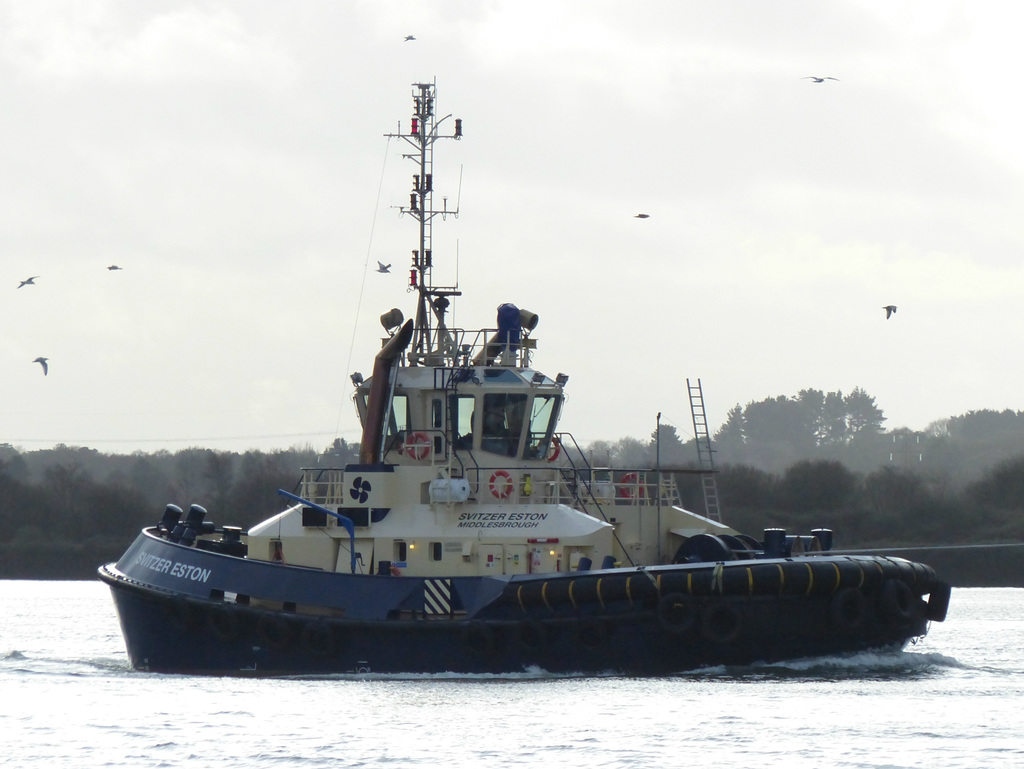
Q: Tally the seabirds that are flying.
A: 8